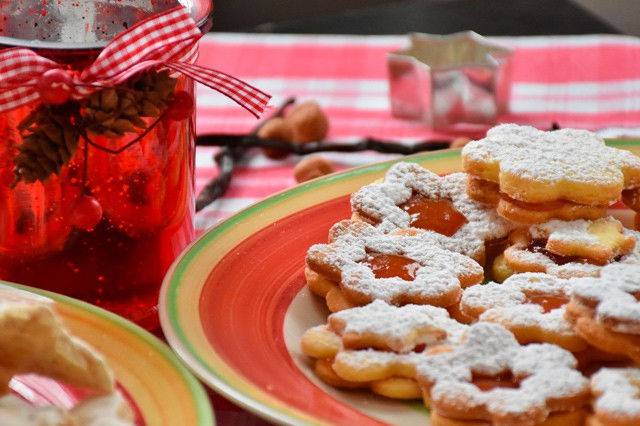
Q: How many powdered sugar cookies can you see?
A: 9